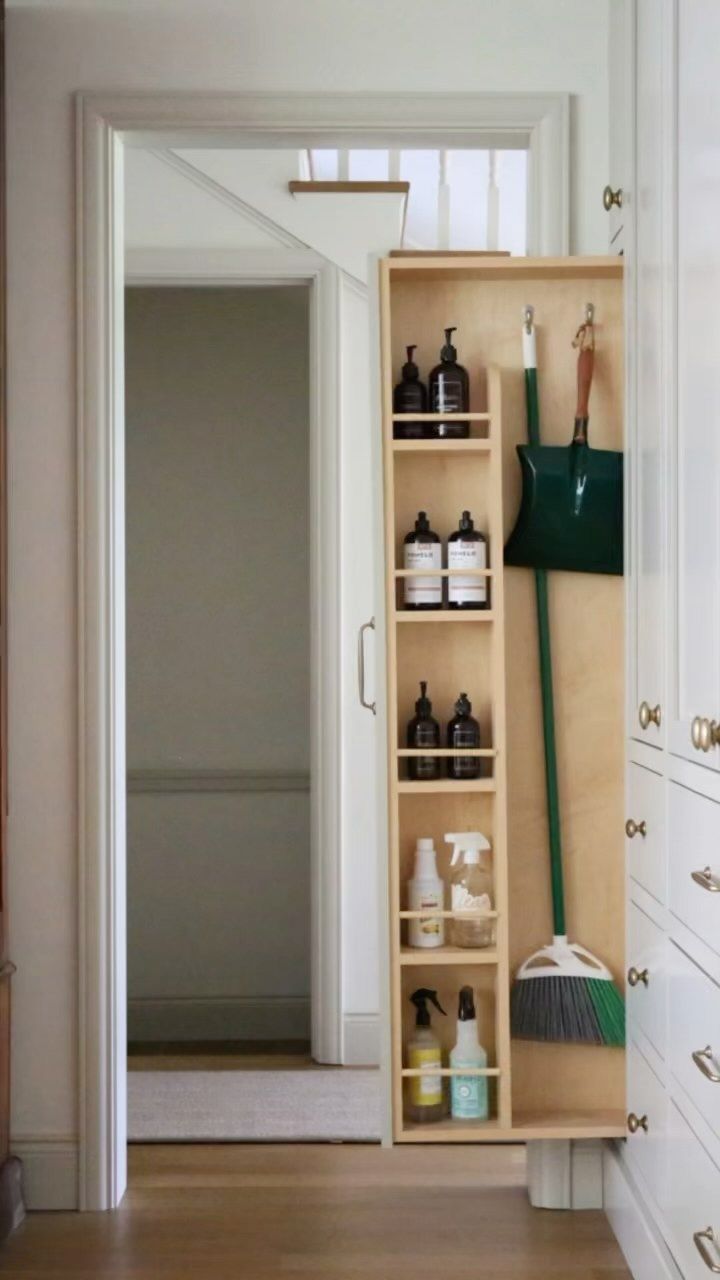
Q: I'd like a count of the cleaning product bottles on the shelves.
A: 10